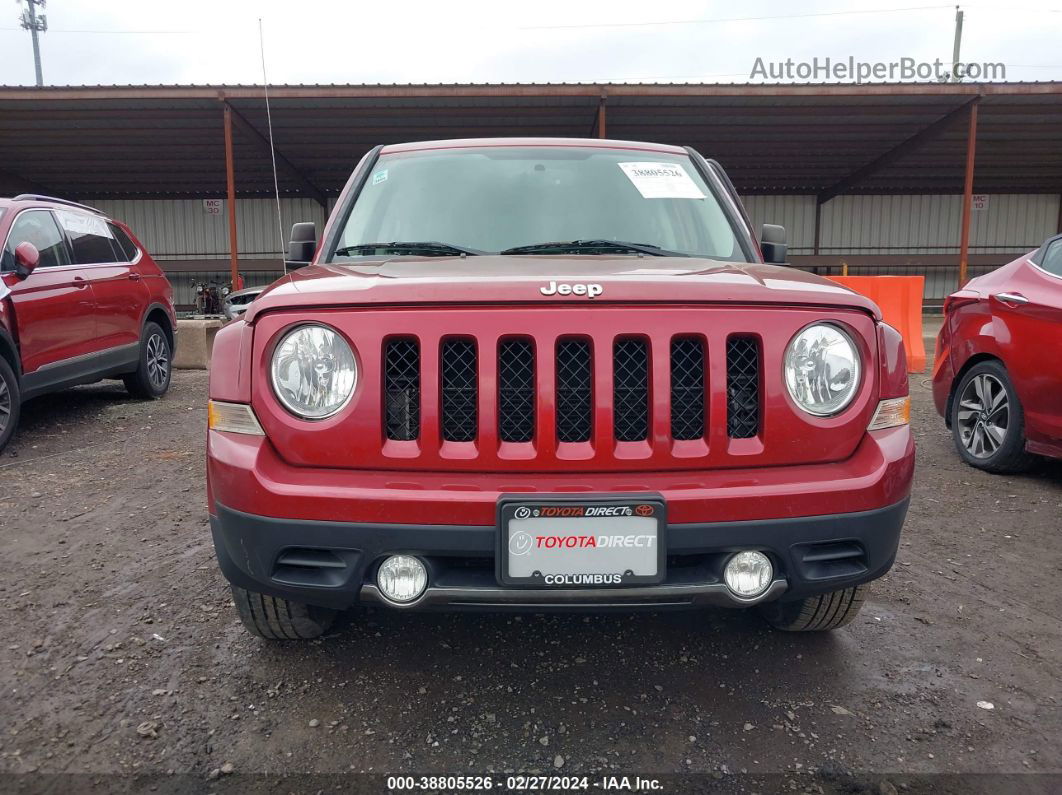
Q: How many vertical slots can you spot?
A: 7